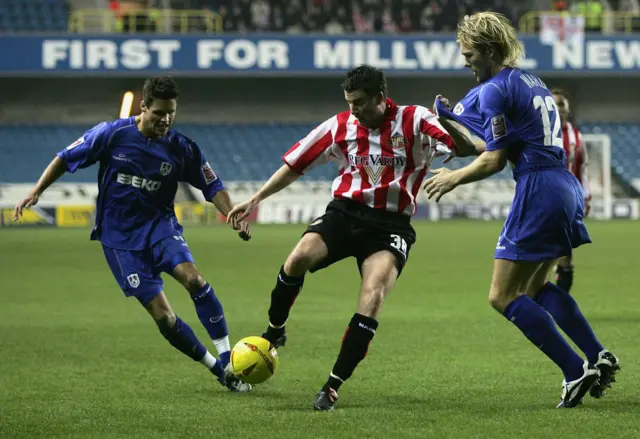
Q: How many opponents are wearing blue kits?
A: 2